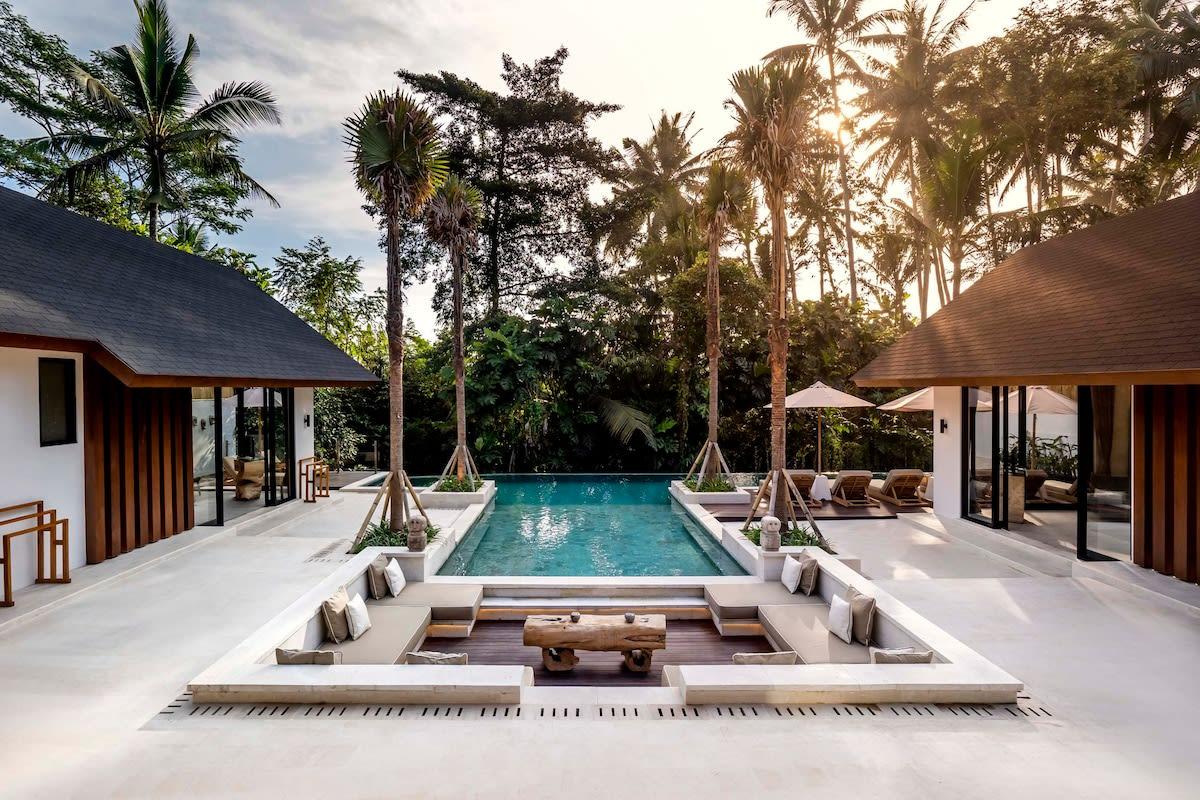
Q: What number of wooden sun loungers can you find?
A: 3